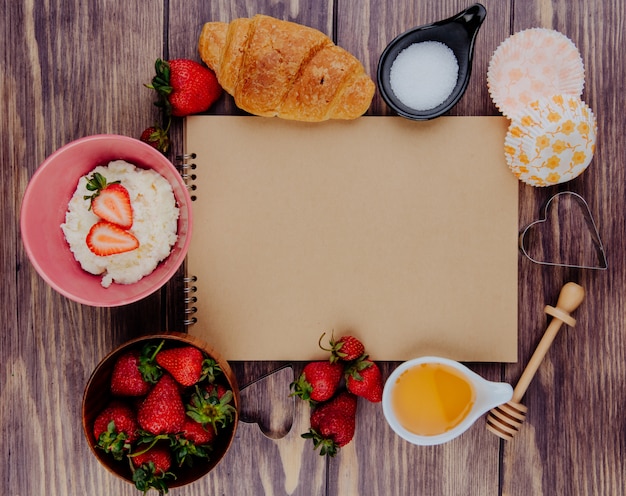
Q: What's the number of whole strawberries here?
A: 13